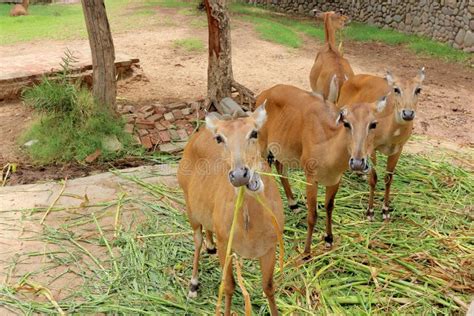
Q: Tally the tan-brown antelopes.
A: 4